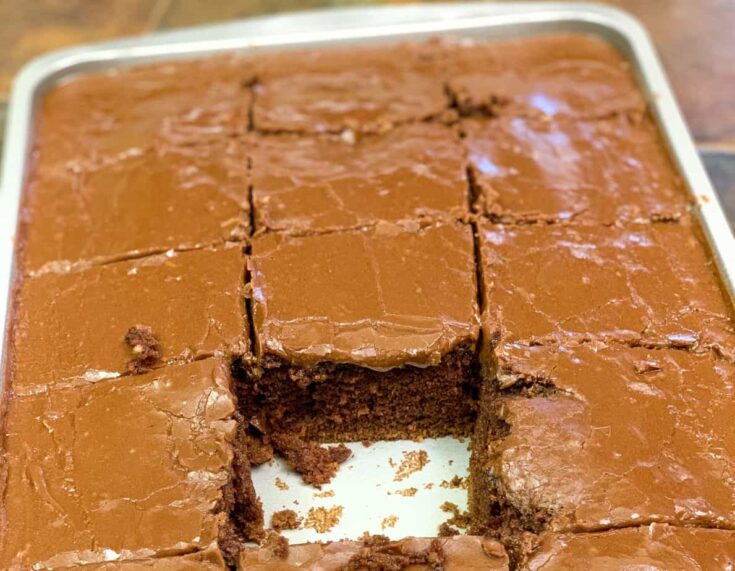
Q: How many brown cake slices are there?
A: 14